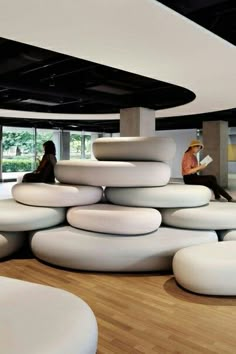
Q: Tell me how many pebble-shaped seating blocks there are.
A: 12